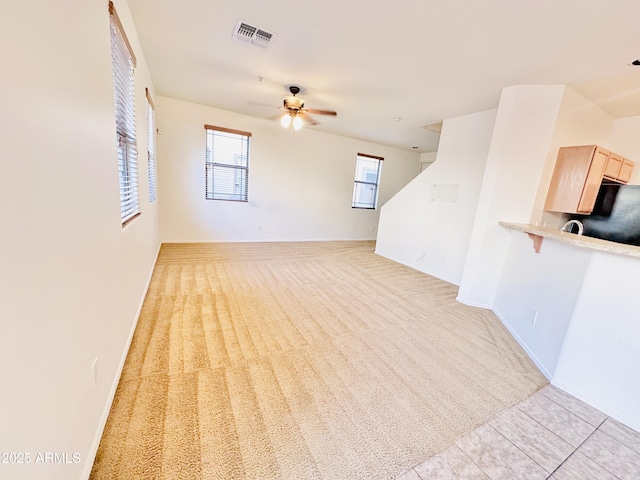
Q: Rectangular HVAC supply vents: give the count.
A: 1